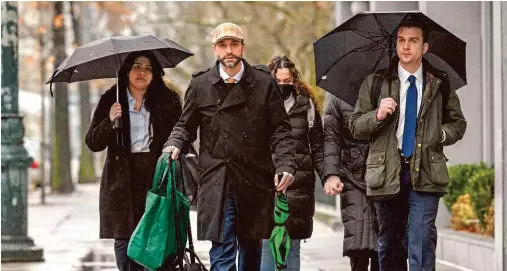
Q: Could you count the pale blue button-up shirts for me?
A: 1